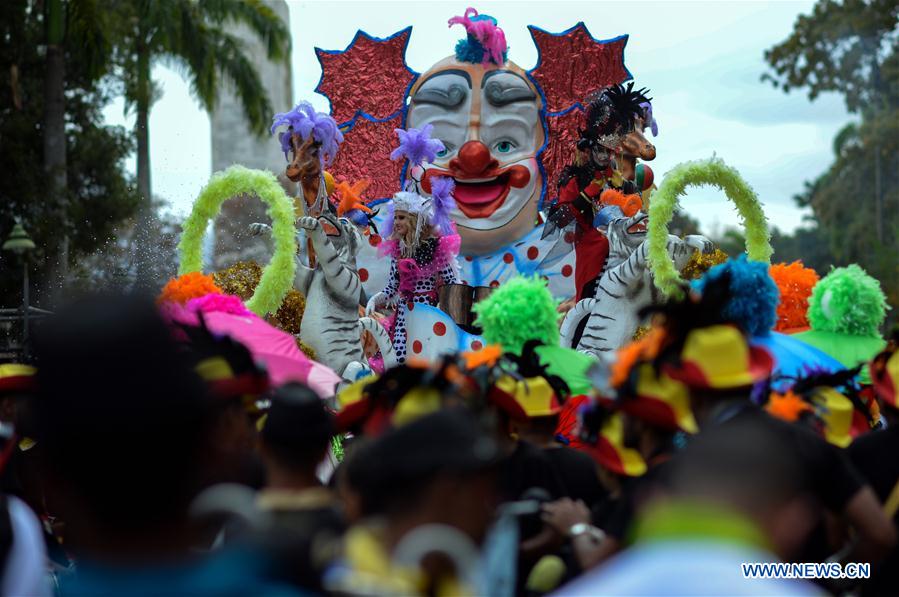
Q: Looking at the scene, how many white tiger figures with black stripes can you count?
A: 2